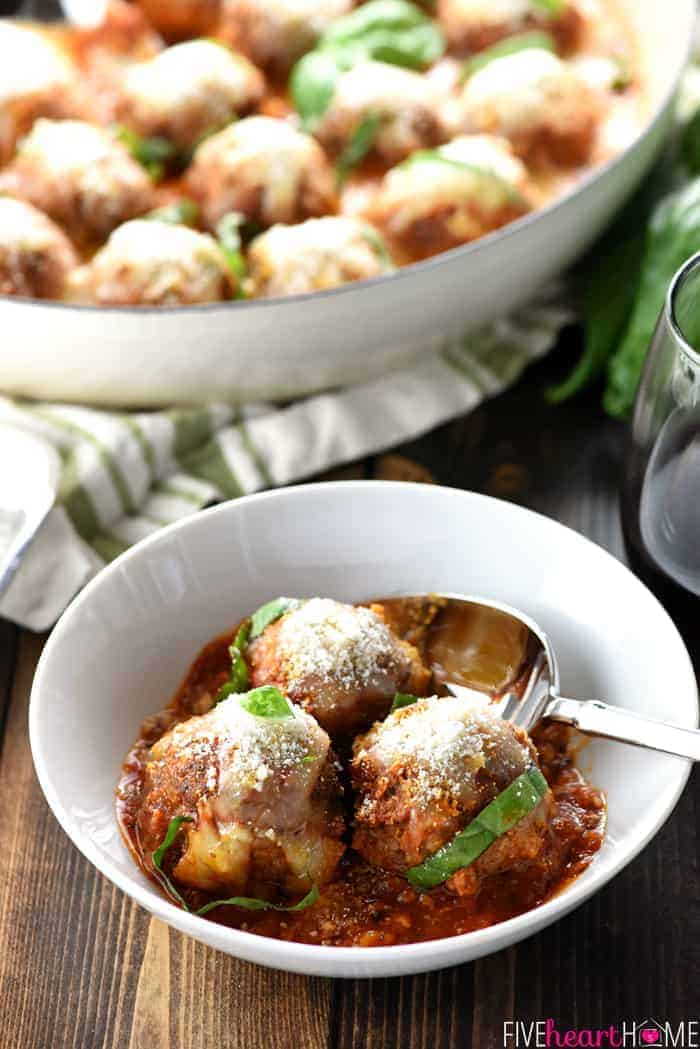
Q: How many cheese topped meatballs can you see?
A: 15